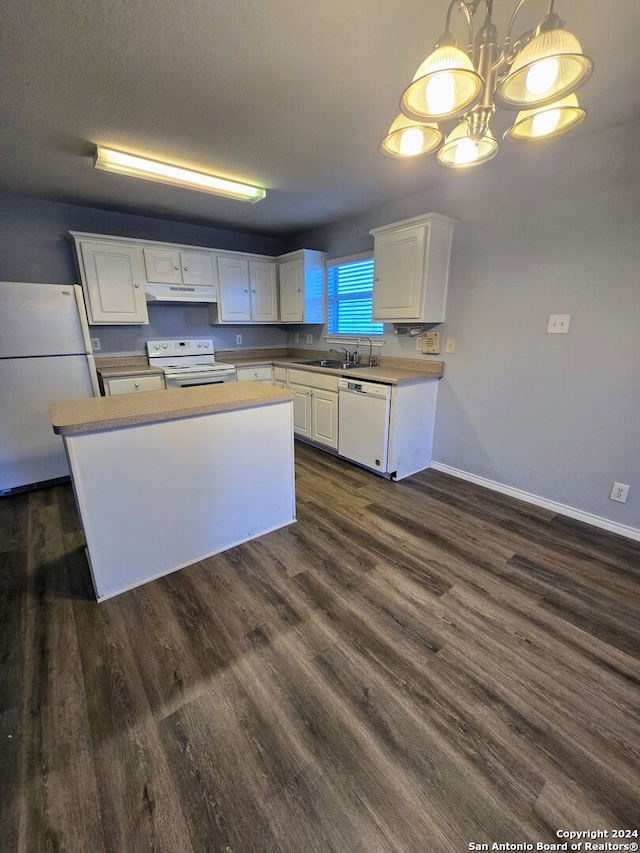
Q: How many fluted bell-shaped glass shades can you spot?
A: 5